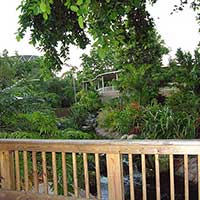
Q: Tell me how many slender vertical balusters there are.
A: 14